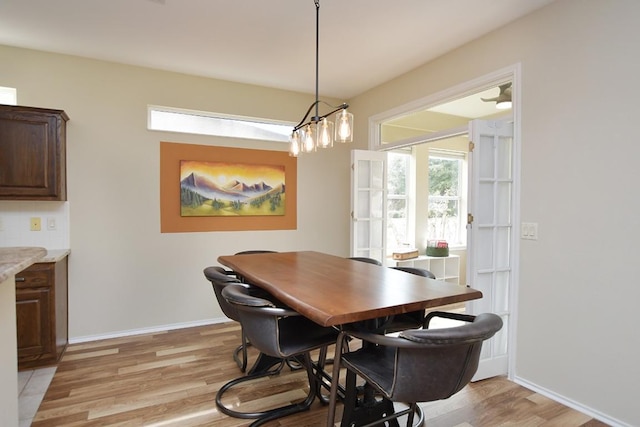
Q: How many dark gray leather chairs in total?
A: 6